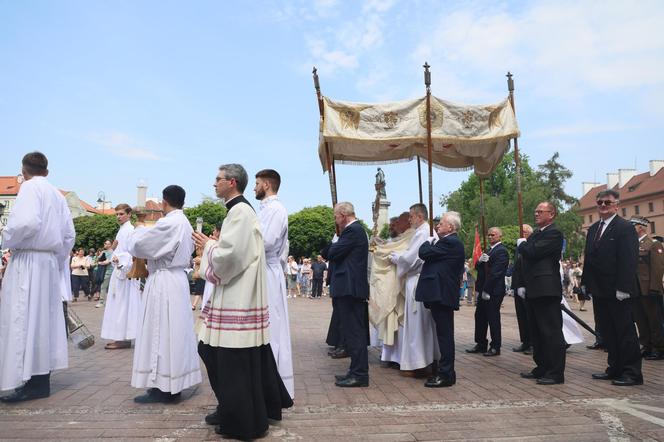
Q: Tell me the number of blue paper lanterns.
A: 0